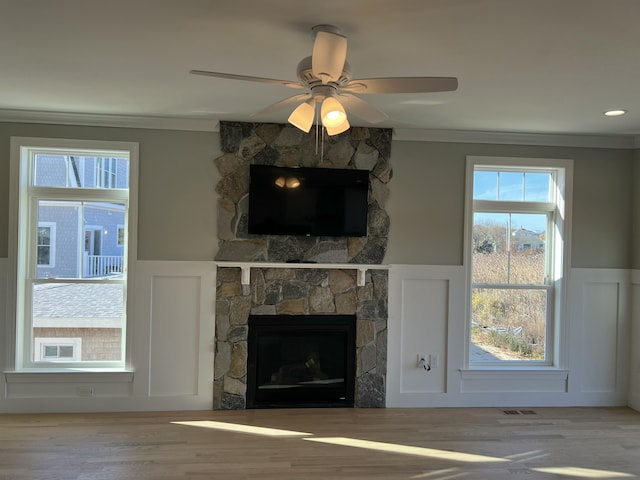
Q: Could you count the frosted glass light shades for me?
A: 3